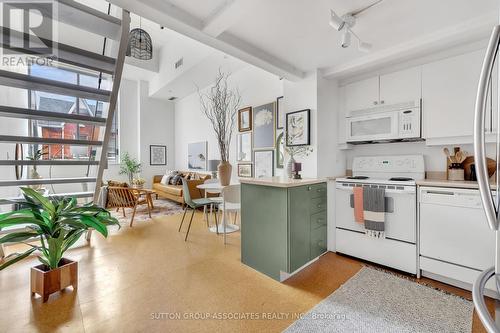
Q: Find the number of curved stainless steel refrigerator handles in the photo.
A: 2